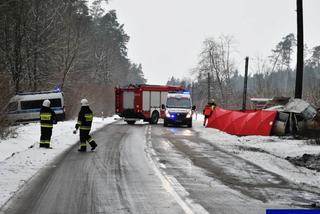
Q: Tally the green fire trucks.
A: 0